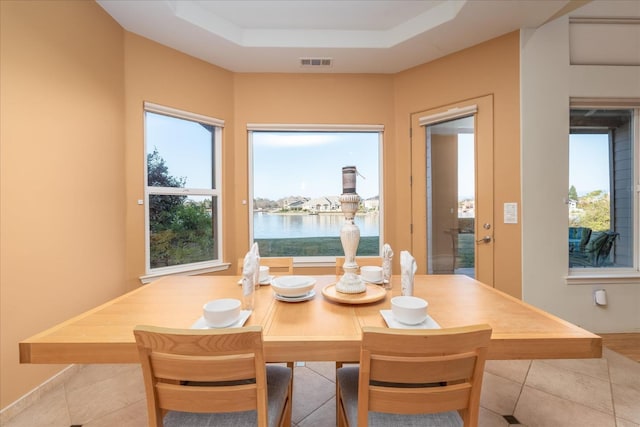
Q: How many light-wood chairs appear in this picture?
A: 4